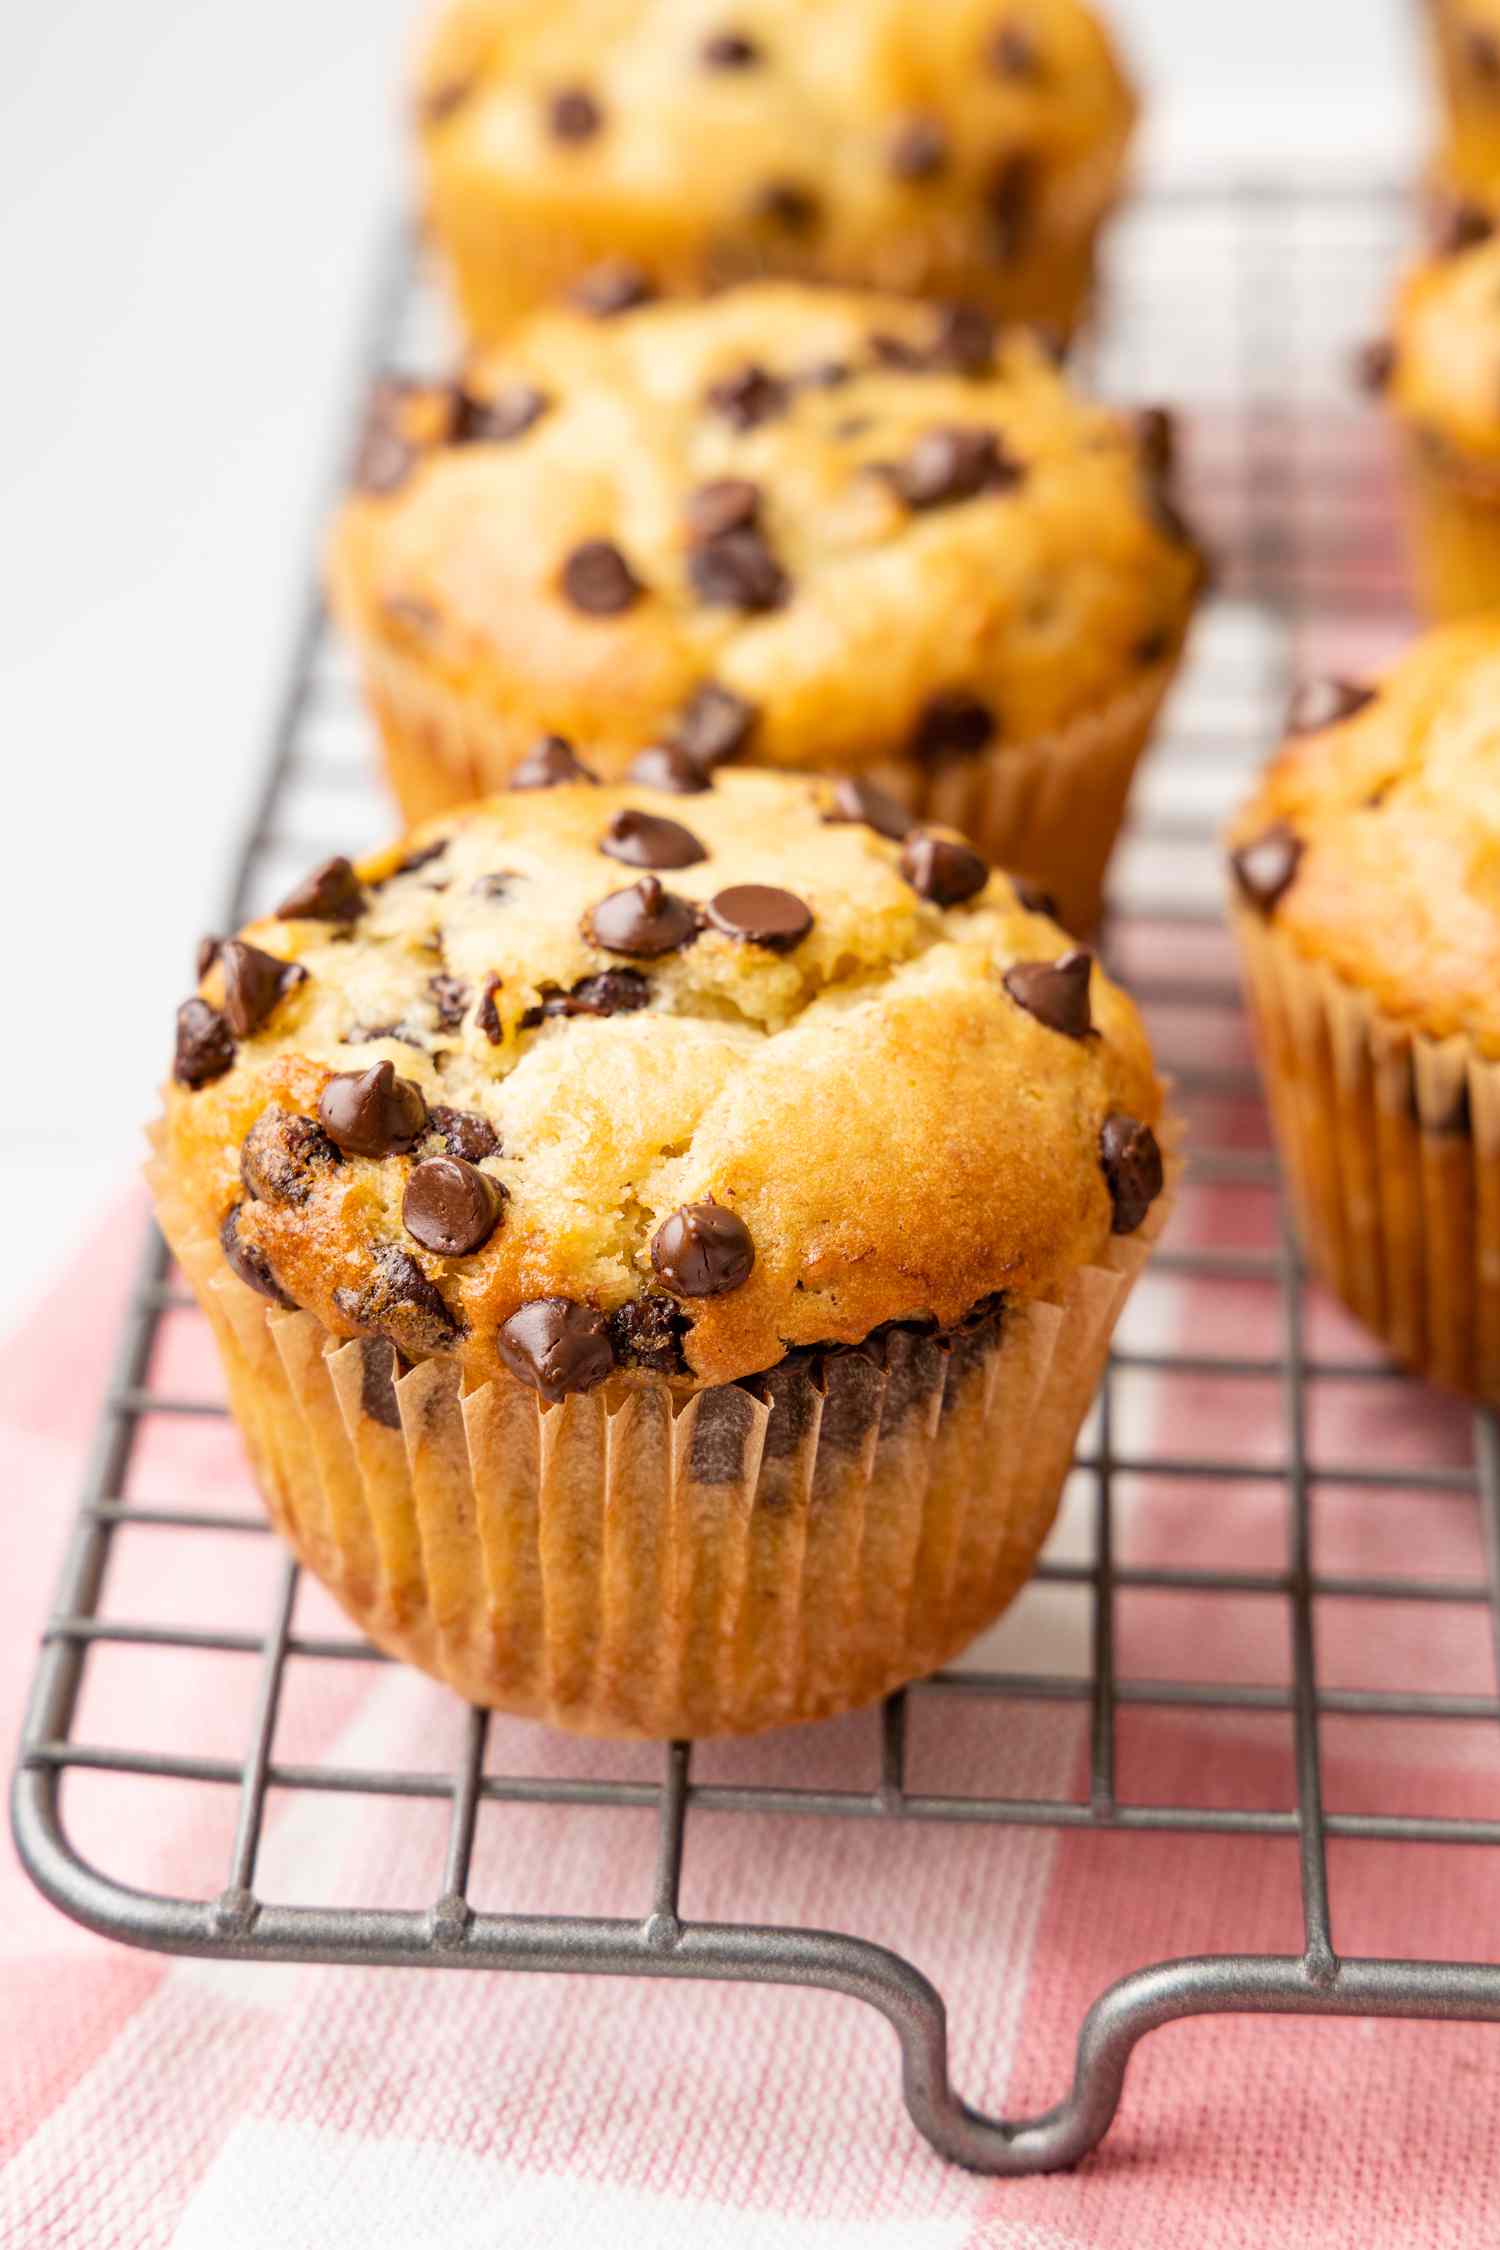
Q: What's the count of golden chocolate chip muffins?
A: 6